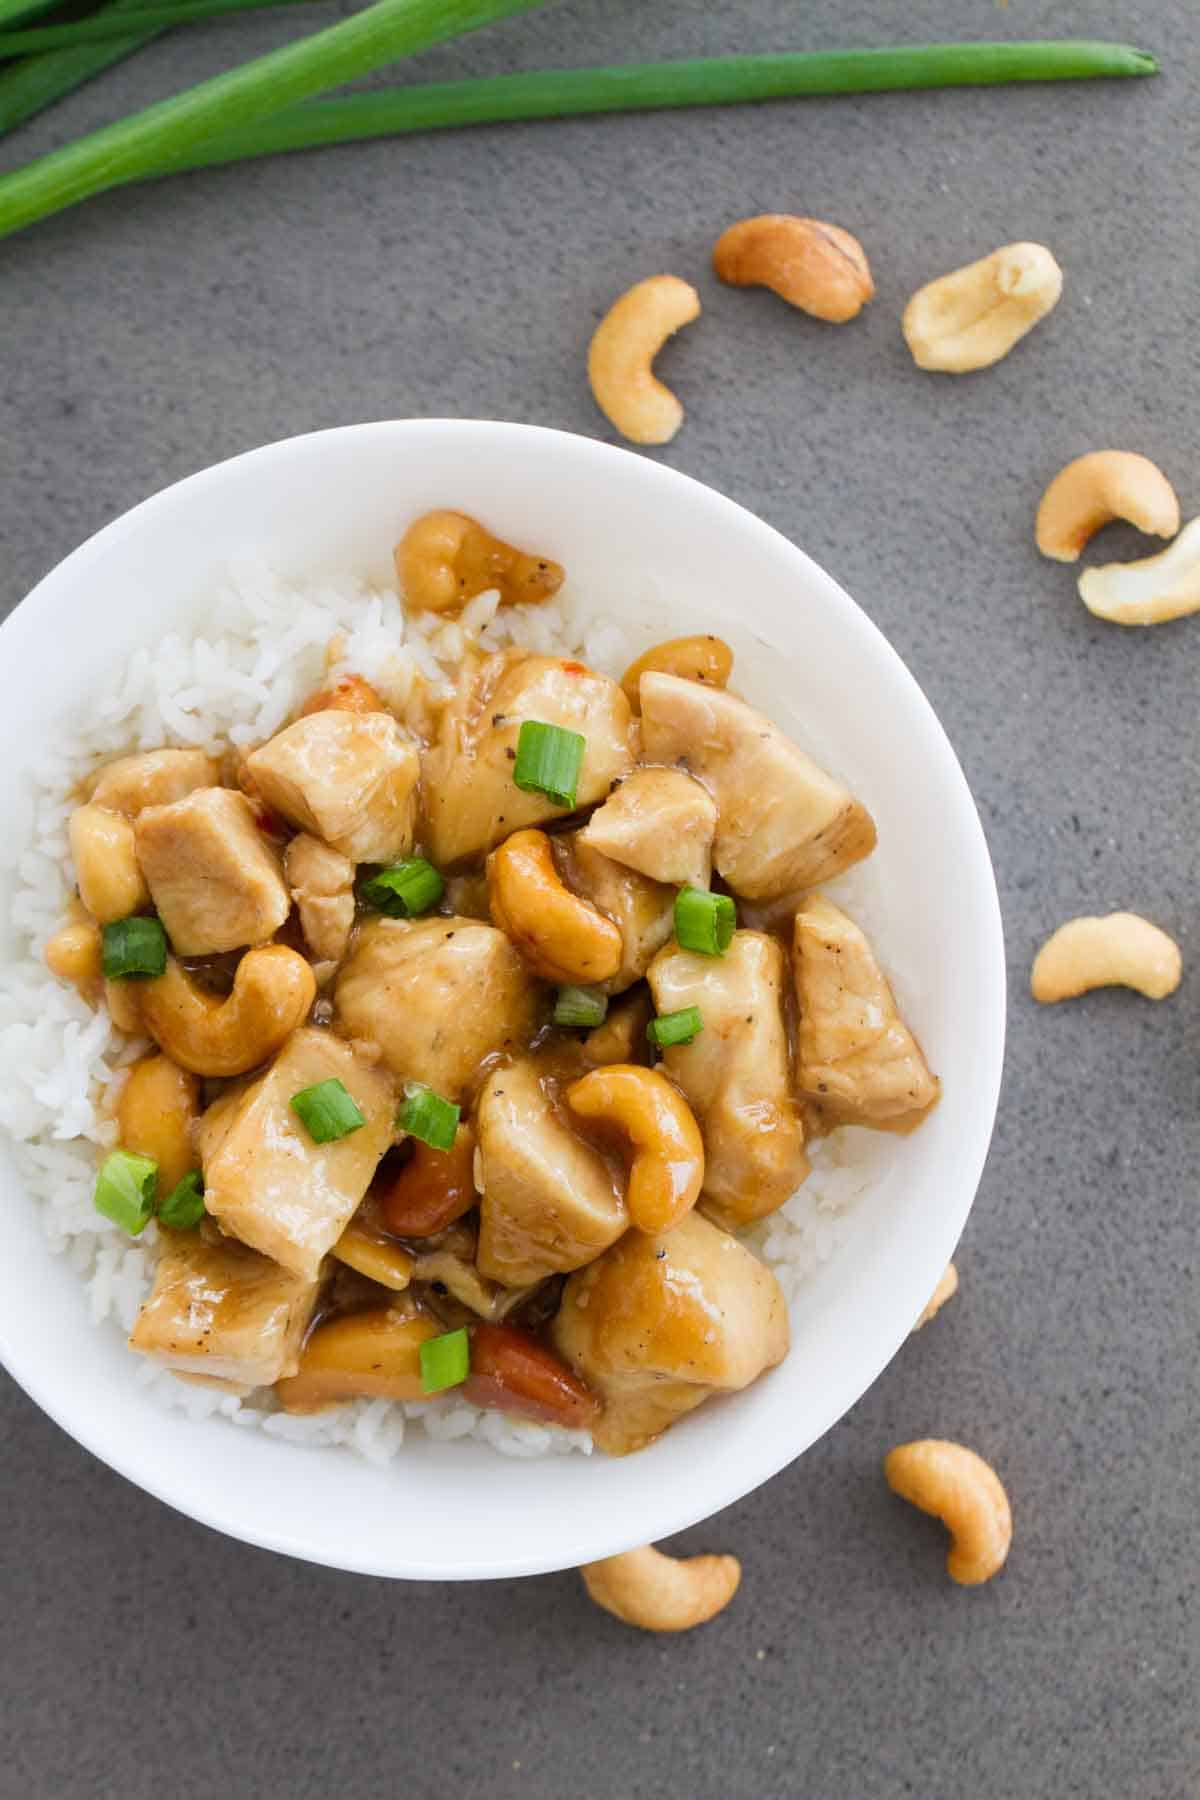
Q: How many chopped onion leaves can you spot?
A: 11